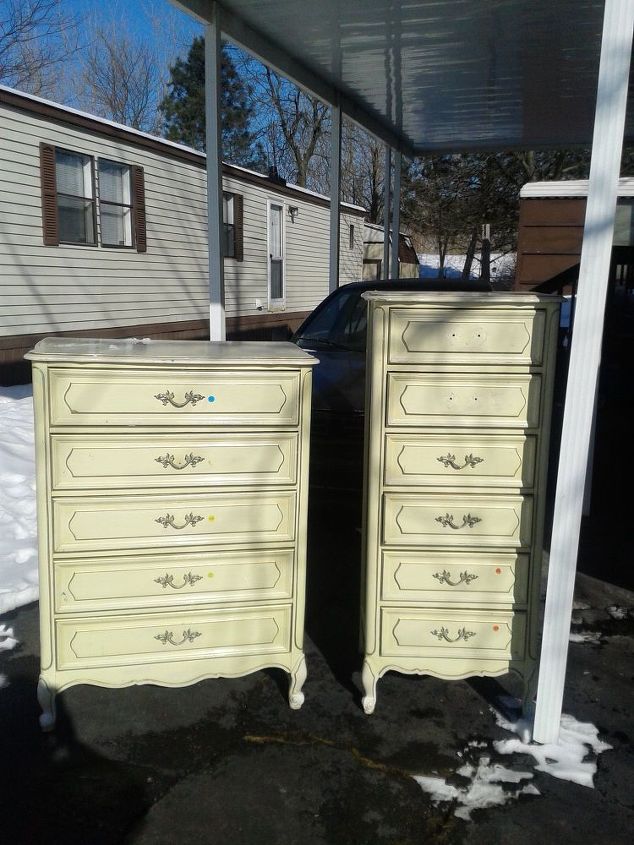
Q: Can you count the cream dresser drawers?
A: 11